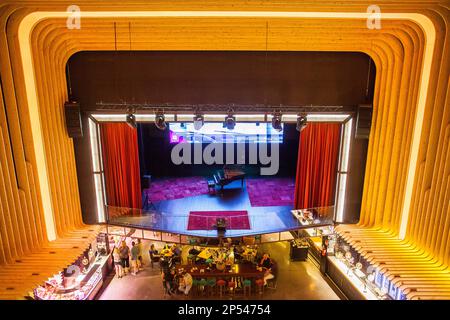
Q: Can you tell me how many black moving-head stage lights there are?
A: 6